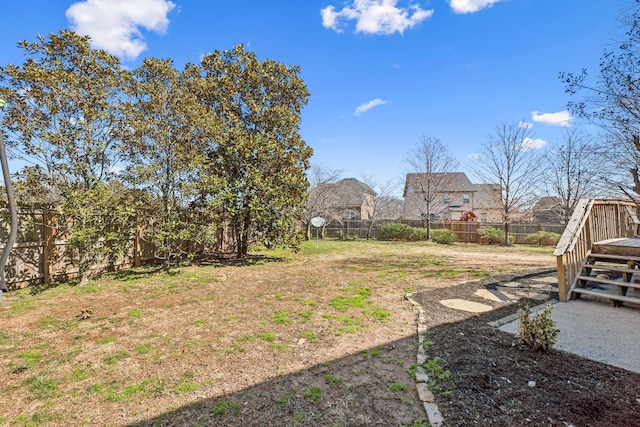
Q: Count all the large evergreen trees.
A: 3